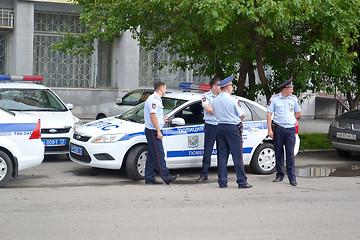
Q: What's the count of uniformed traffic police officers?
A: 4